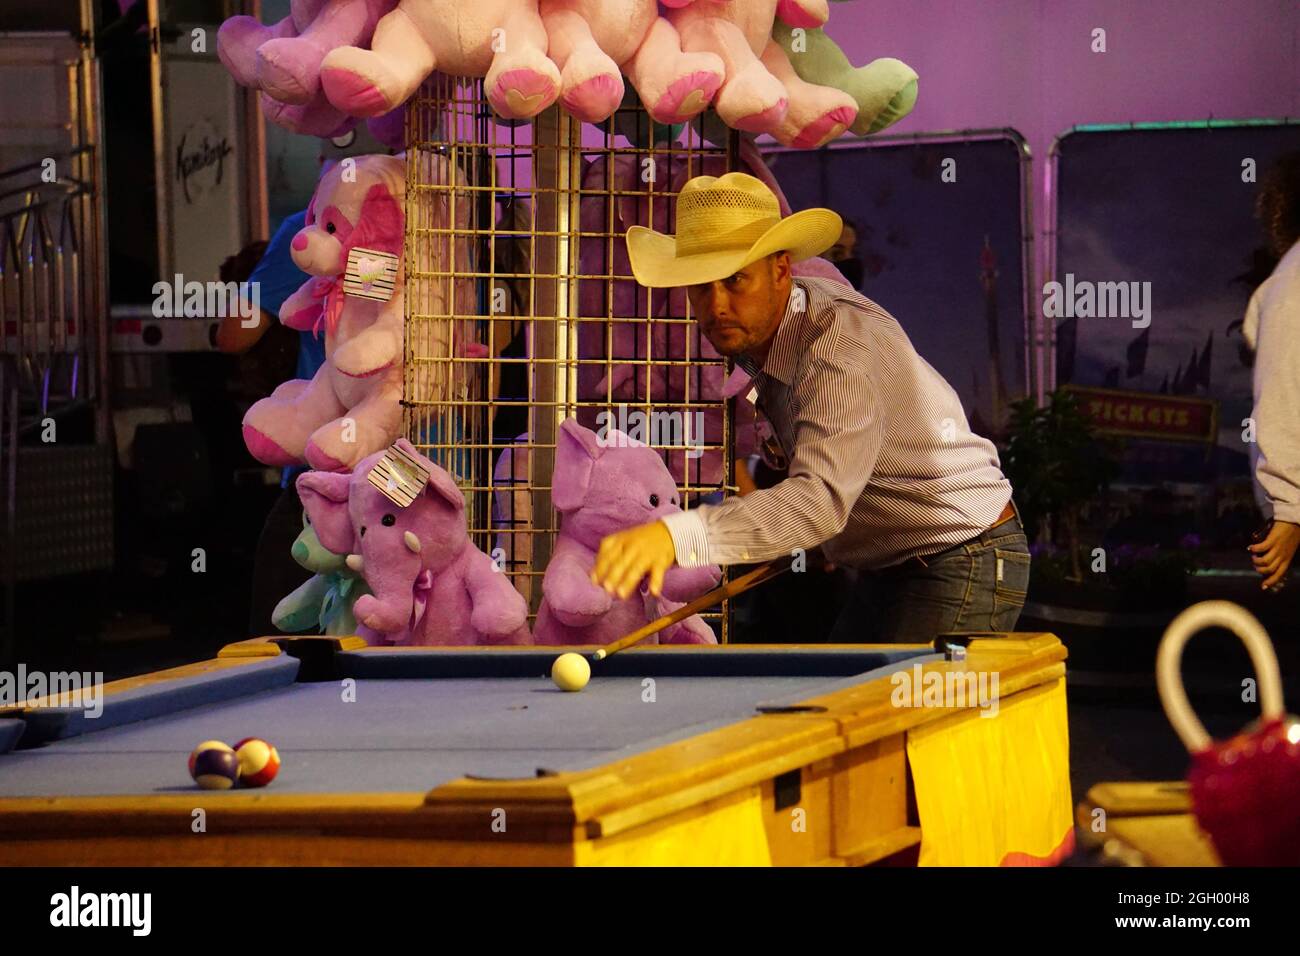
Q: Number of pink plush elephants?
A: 2